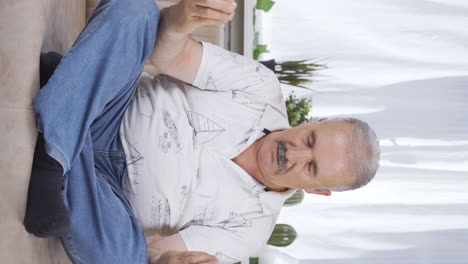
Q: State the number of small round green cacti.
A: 2